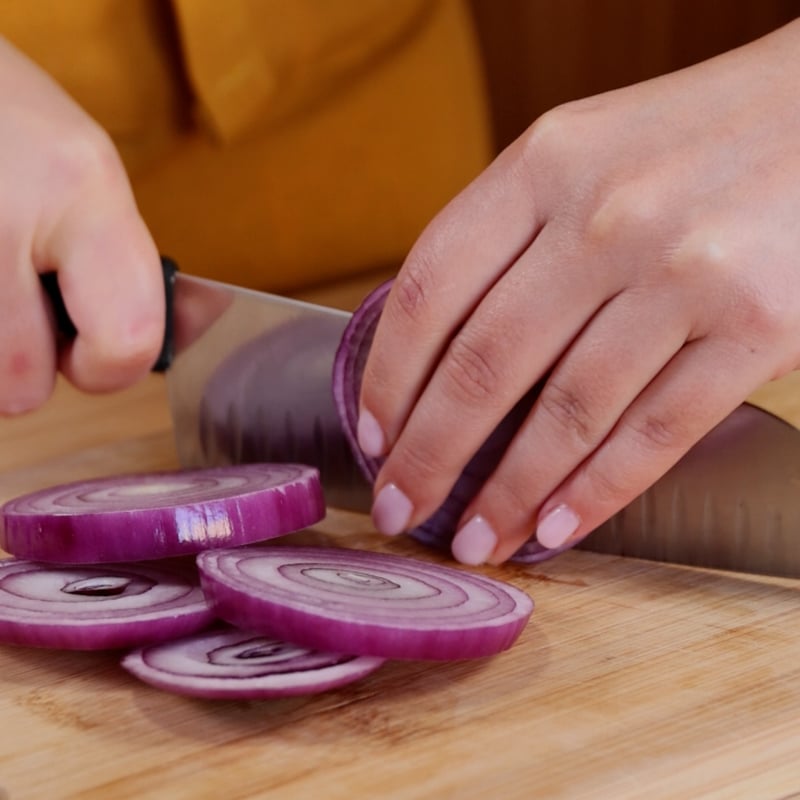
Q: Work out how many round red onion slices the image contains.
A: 4